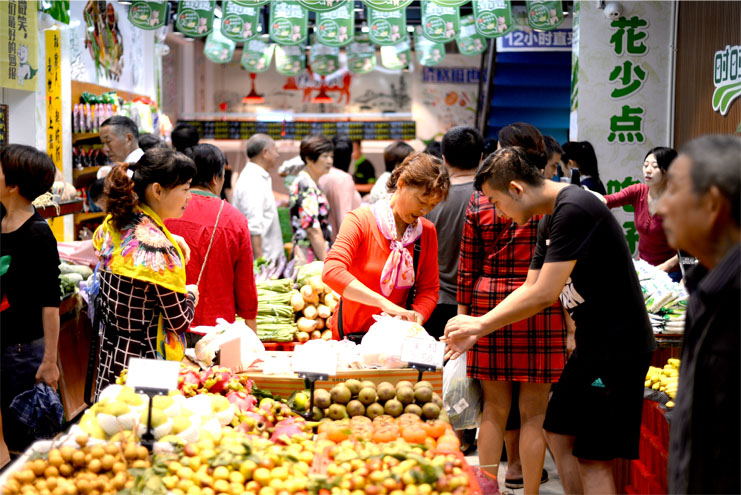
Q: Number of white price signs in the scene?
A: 3